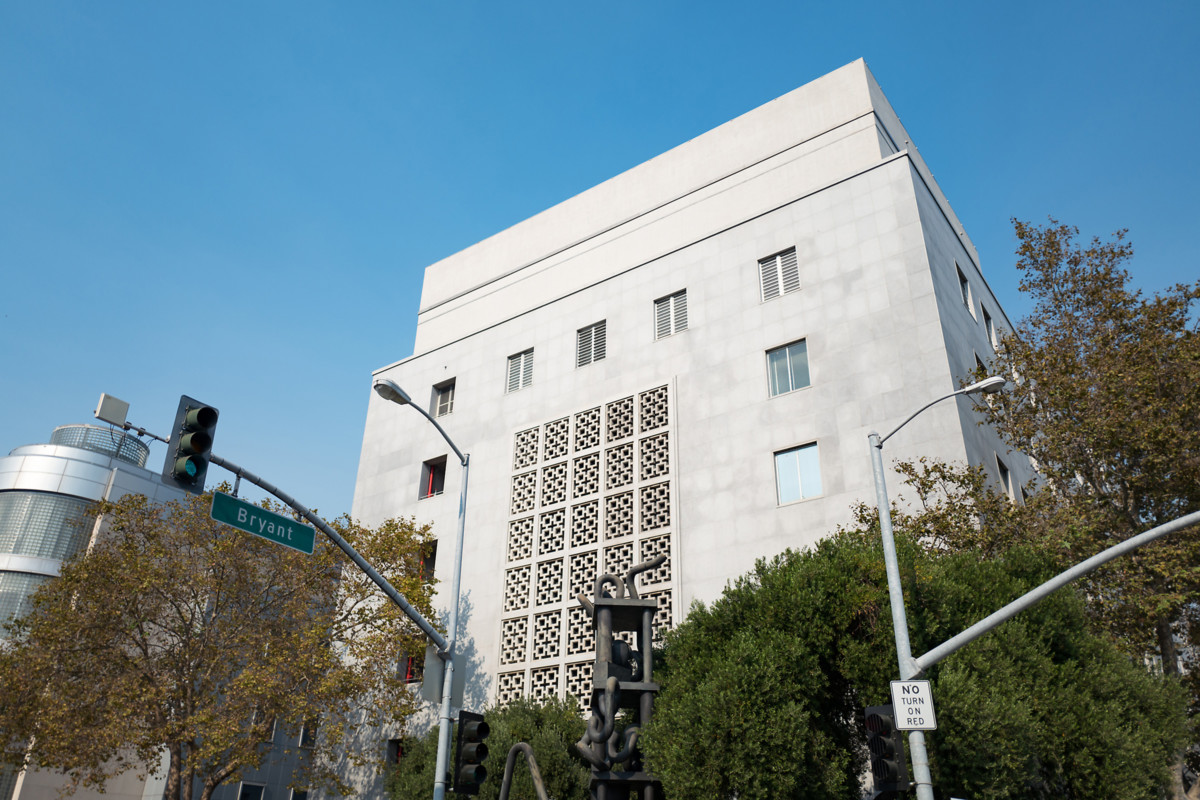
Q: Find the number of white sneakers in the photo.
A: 0